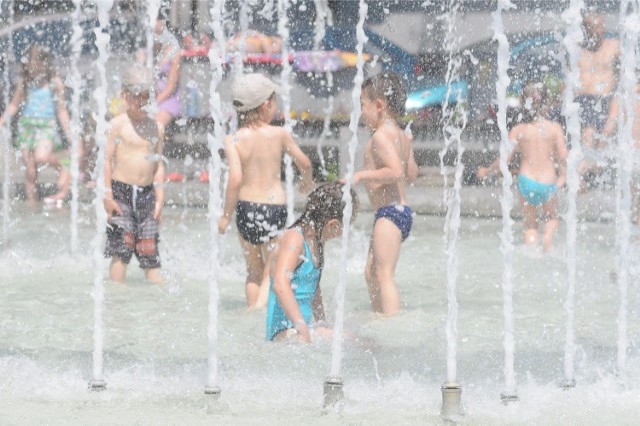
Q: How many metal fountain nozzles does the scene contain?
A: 6